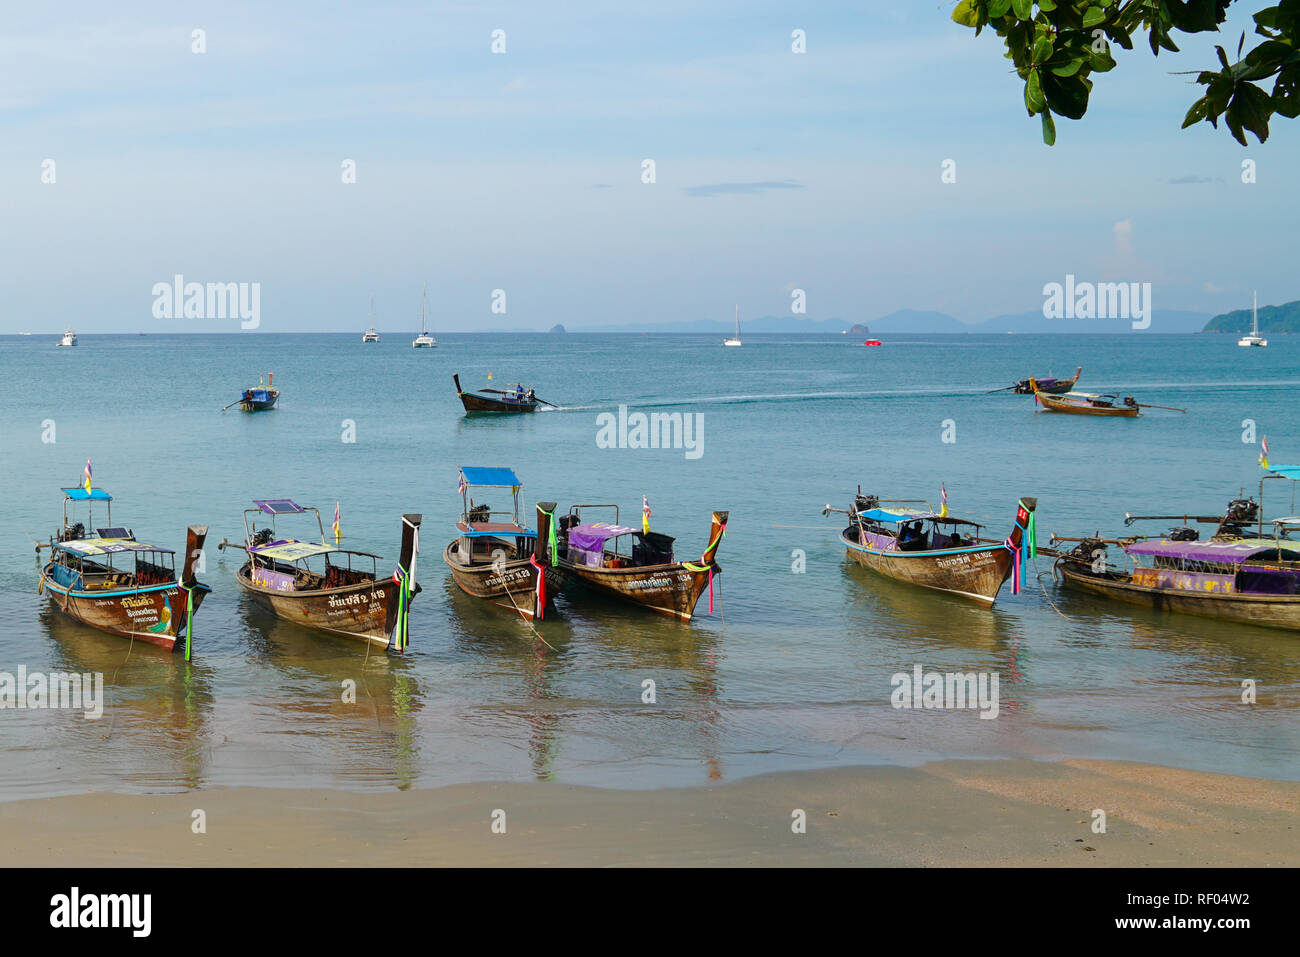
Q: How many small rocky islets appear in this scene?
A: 2